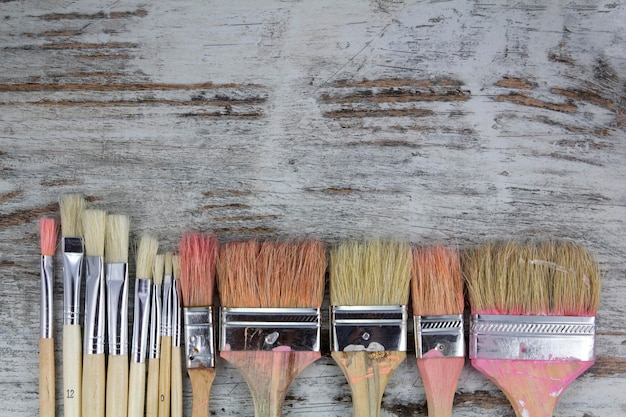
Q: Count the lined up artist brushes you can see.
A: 13